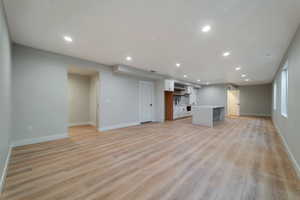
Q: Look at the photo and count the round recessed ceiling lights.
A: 11